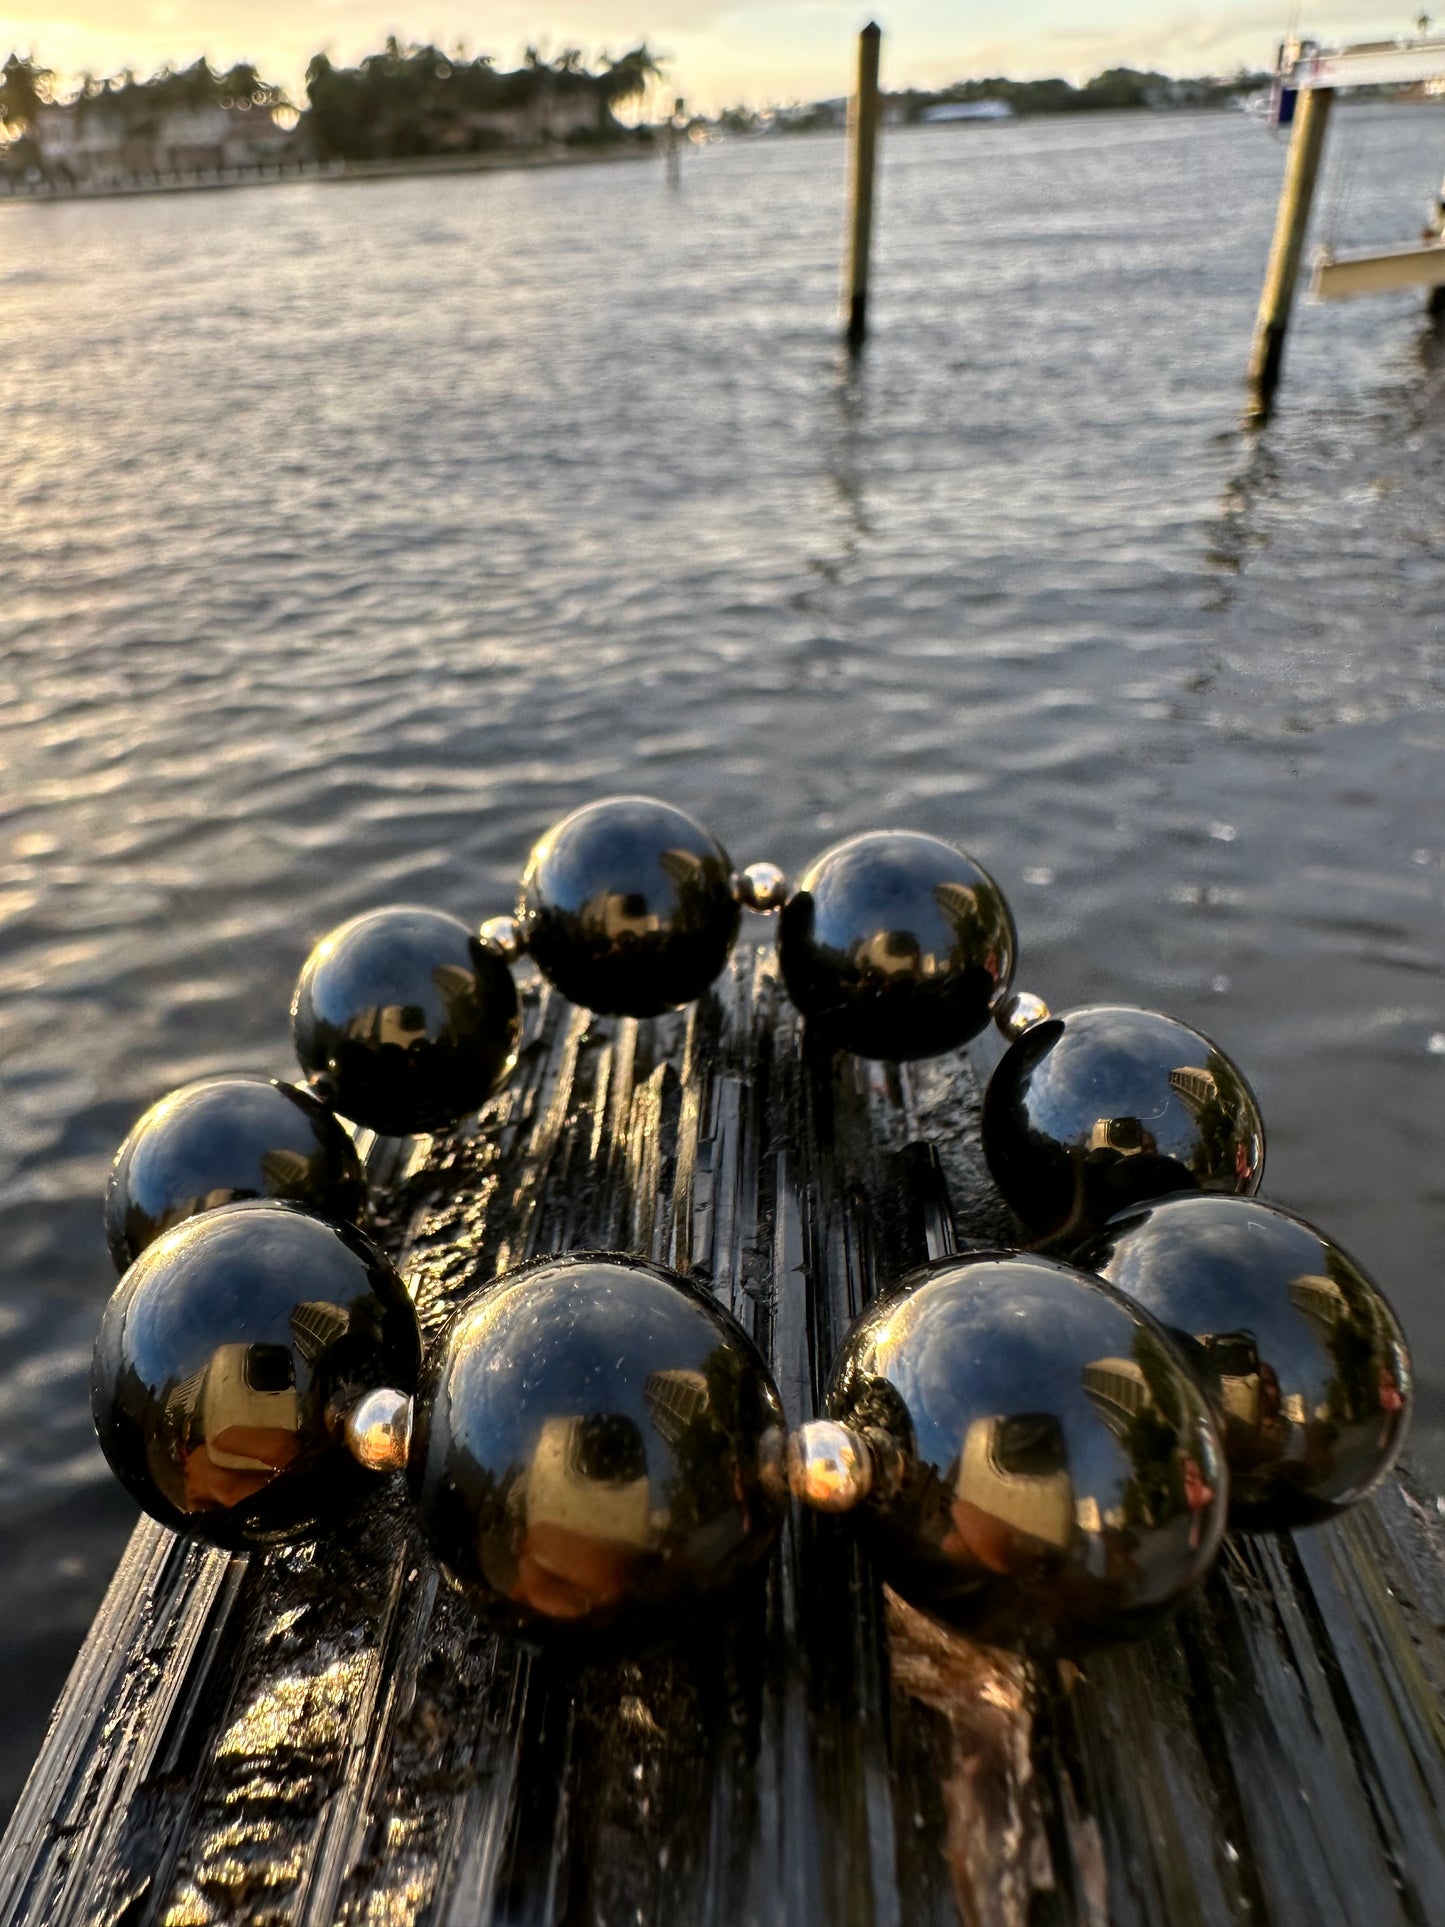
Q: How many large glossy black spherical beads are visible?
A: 9